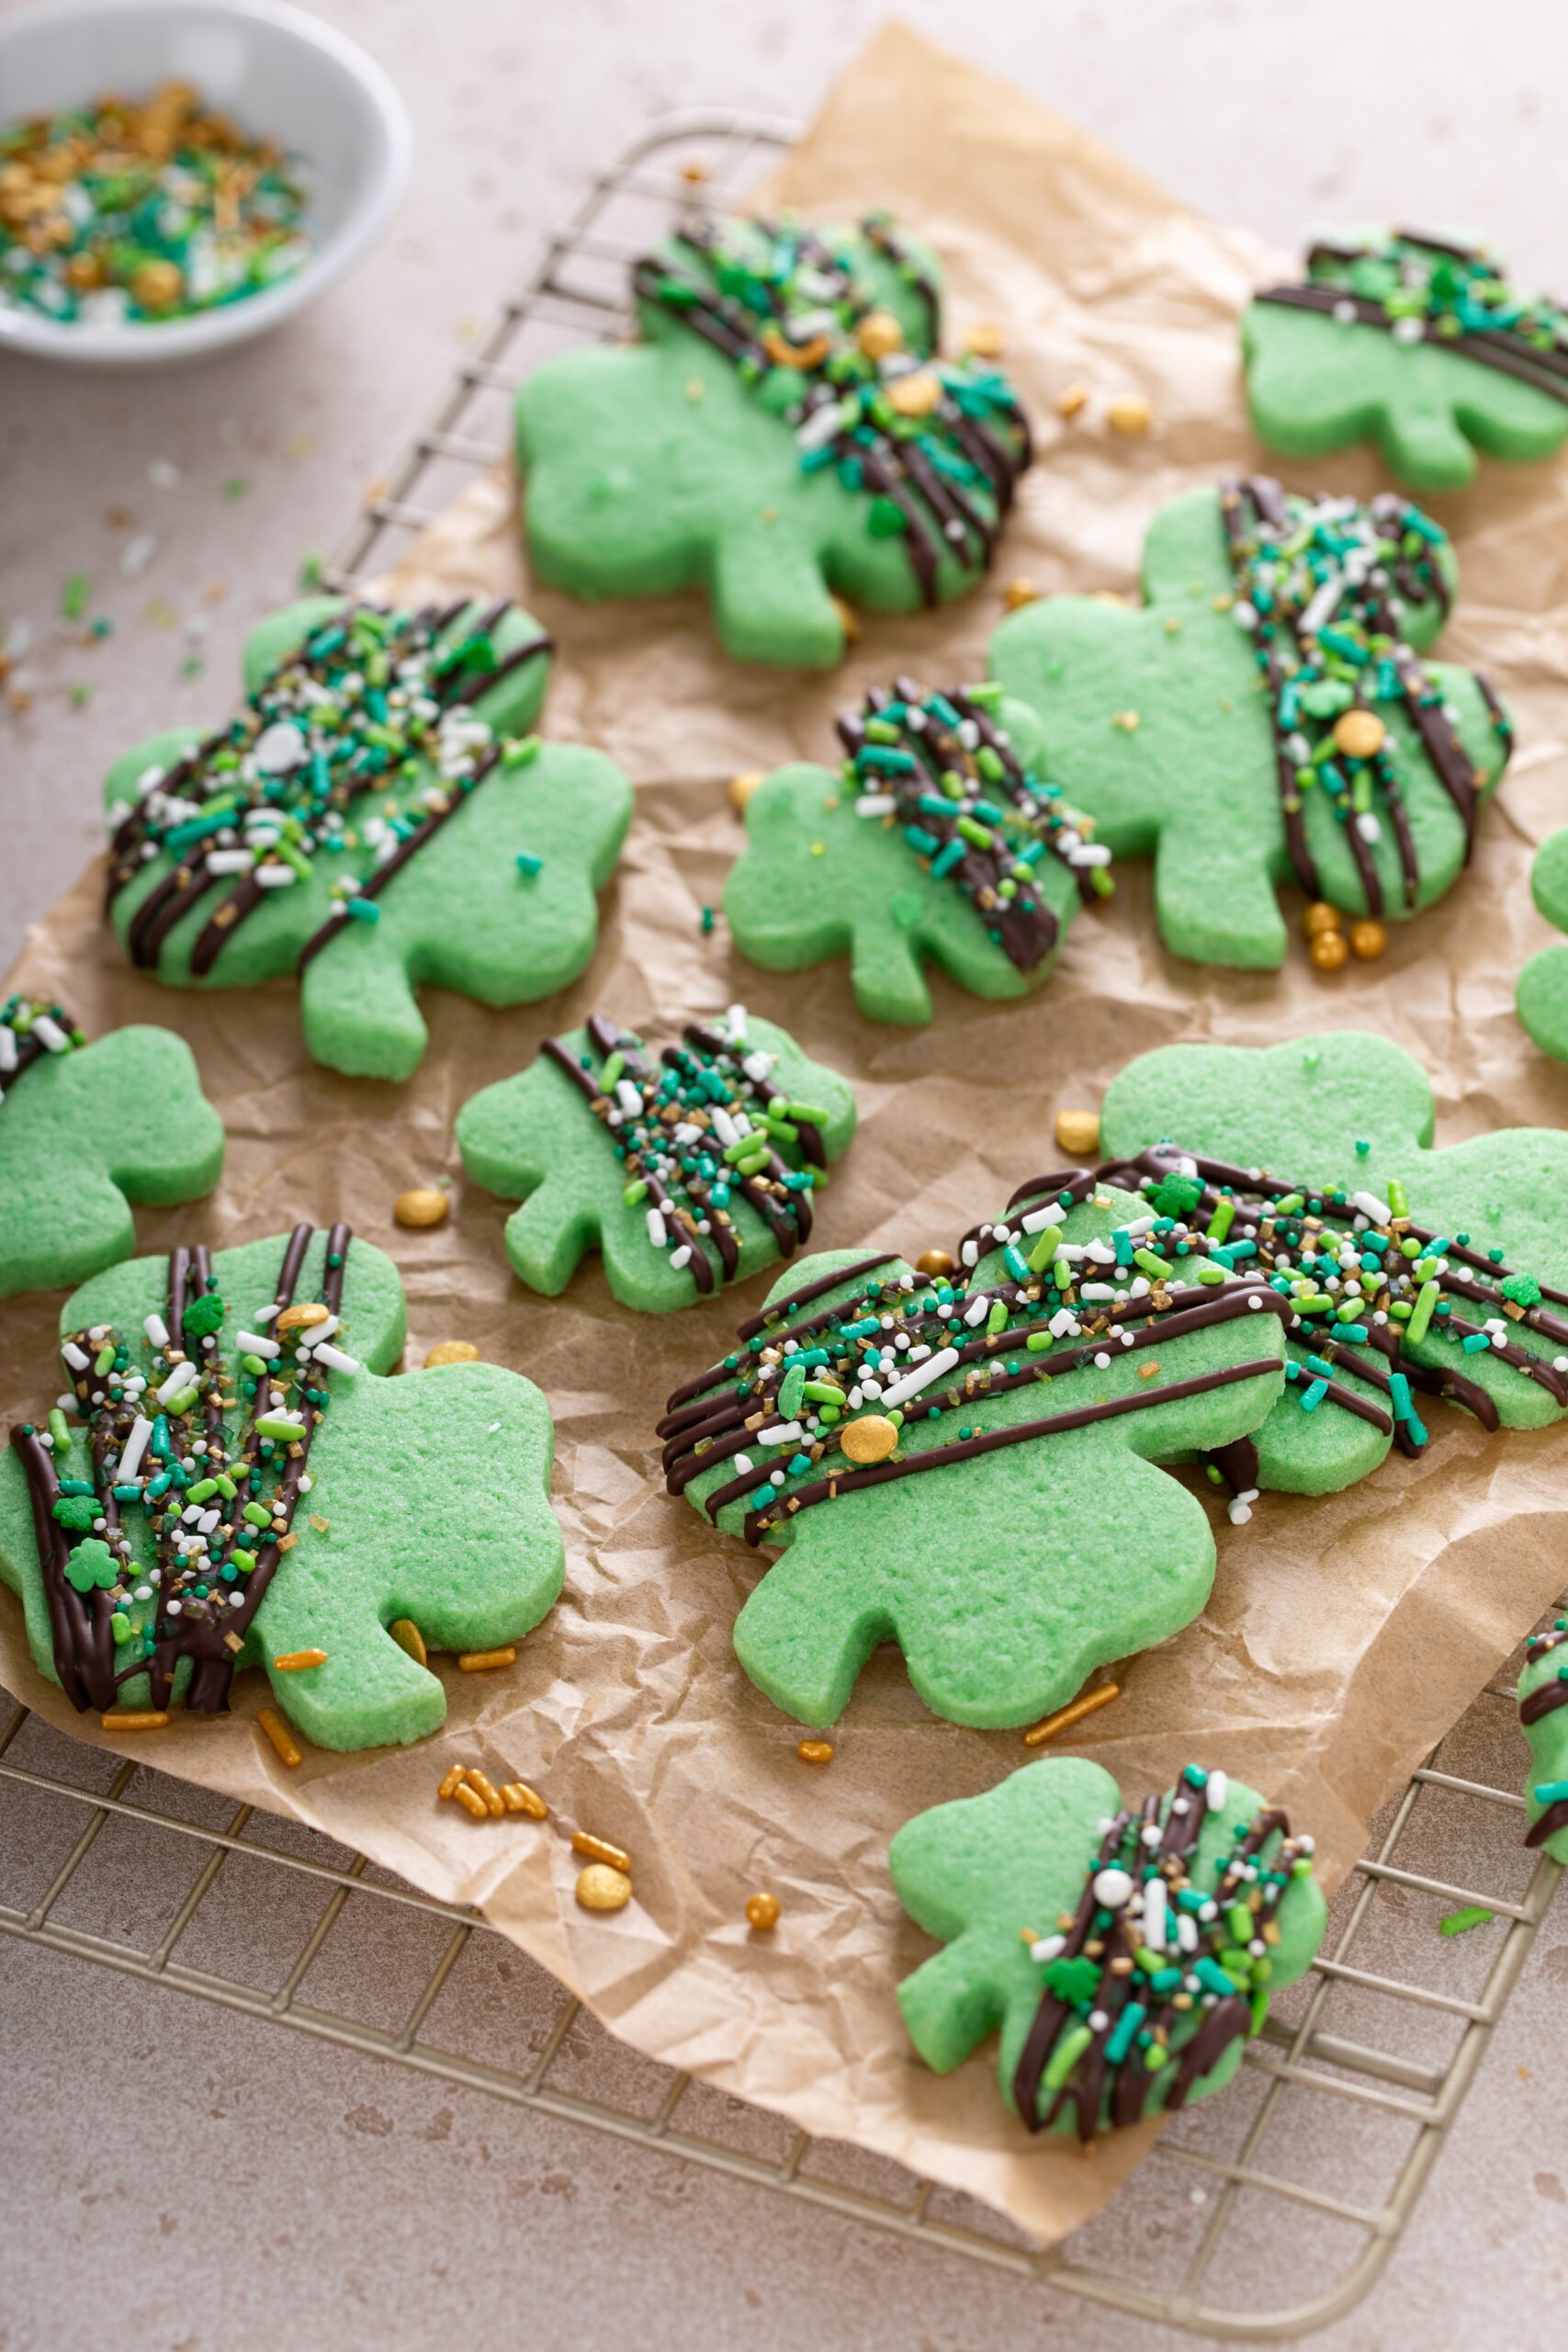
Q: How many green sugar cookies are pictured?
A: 13